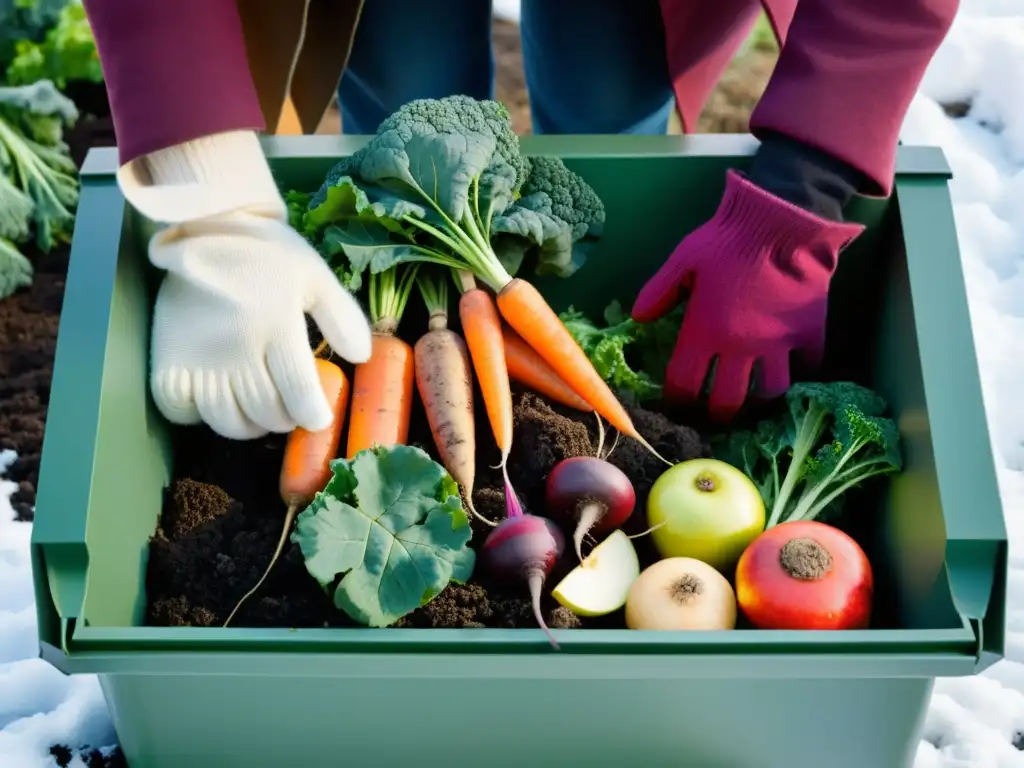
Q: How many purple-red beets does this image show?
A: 2